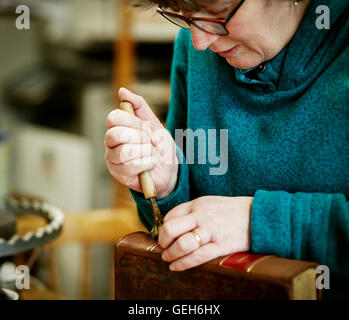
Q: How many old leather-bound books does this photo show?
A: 1